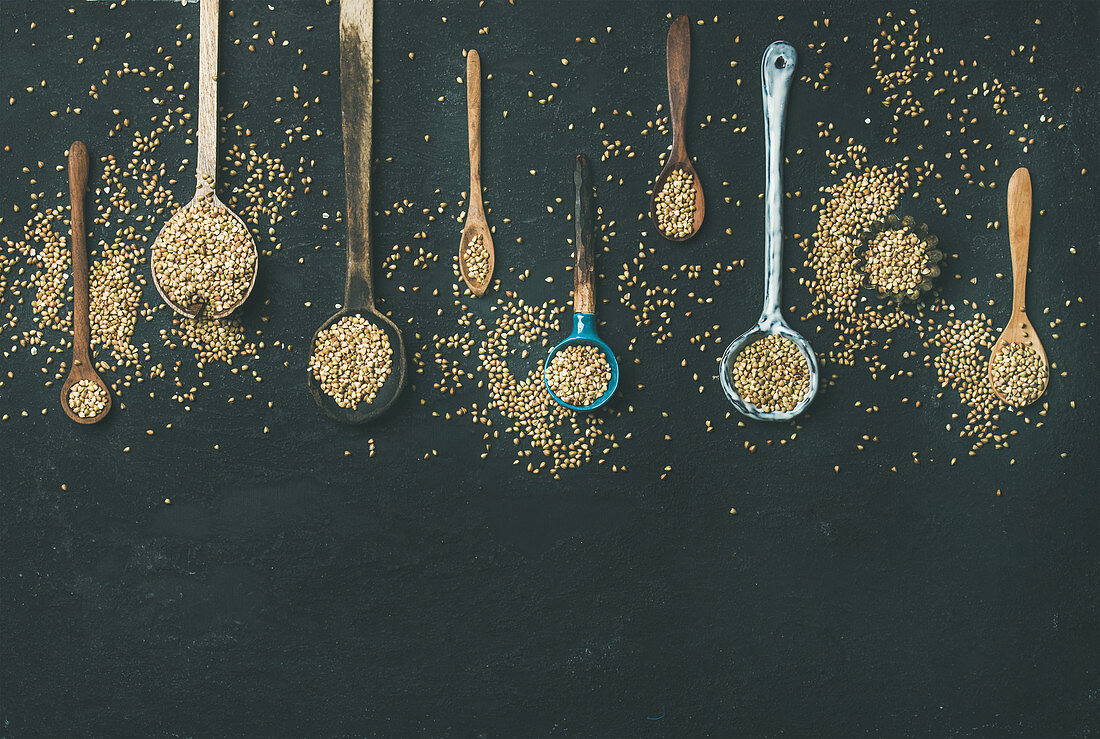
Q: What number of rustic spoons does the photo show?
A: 8